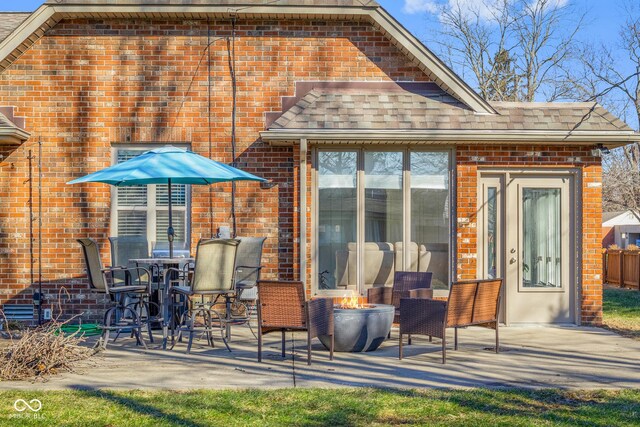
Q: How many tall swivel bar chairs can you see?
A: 4